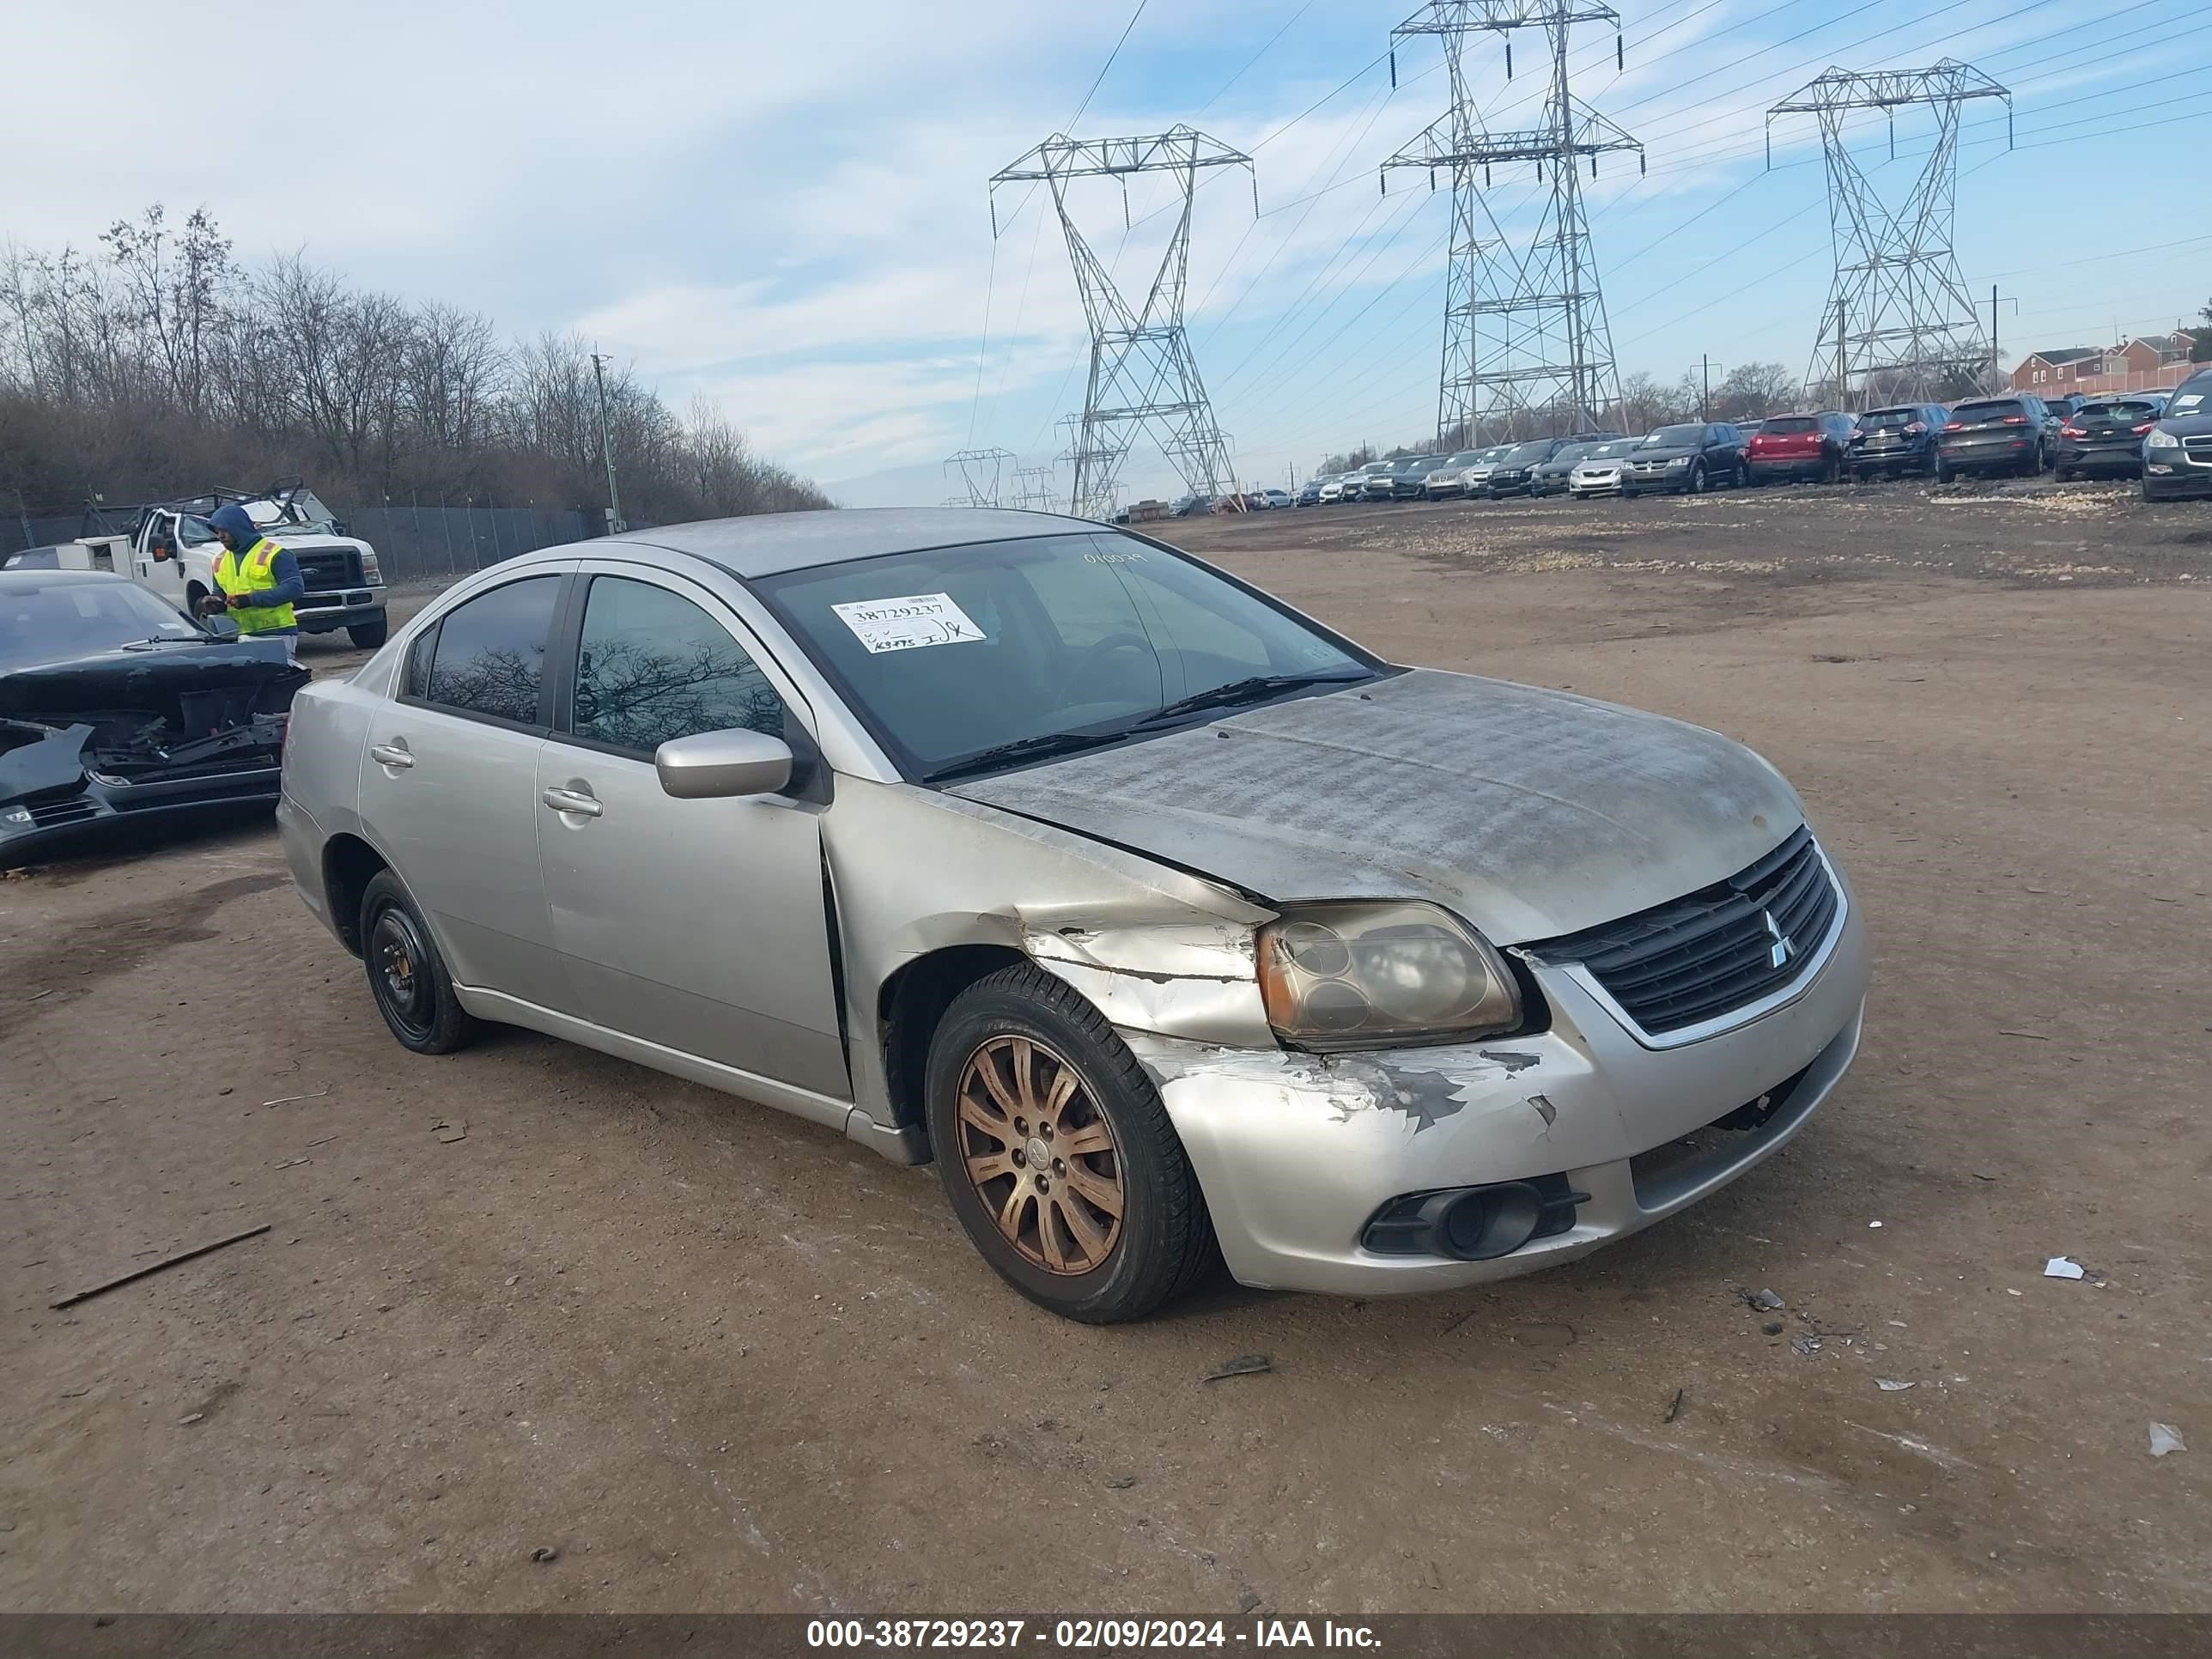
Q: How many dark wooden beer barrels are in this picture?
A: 0